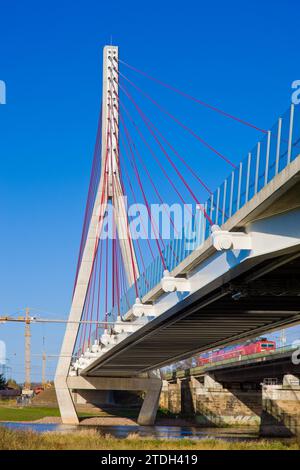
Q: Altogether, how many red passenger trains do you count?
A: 1